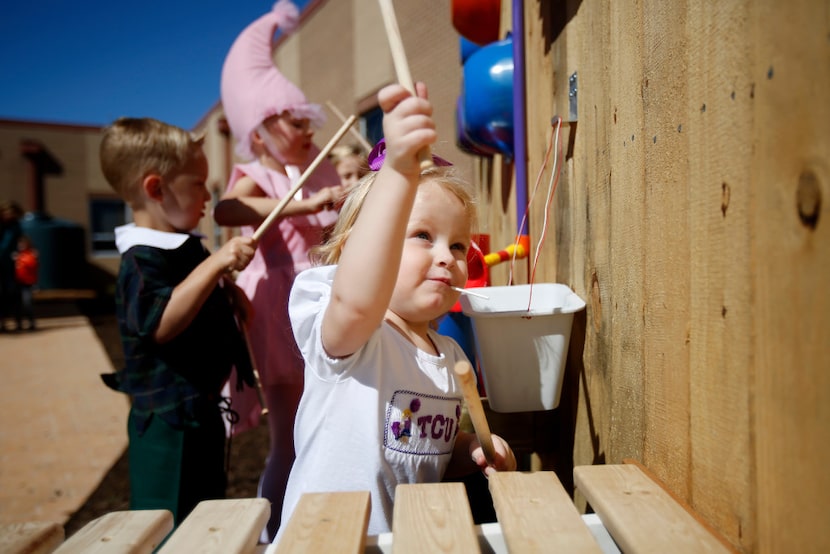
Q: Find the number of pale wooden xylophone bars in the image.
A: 7